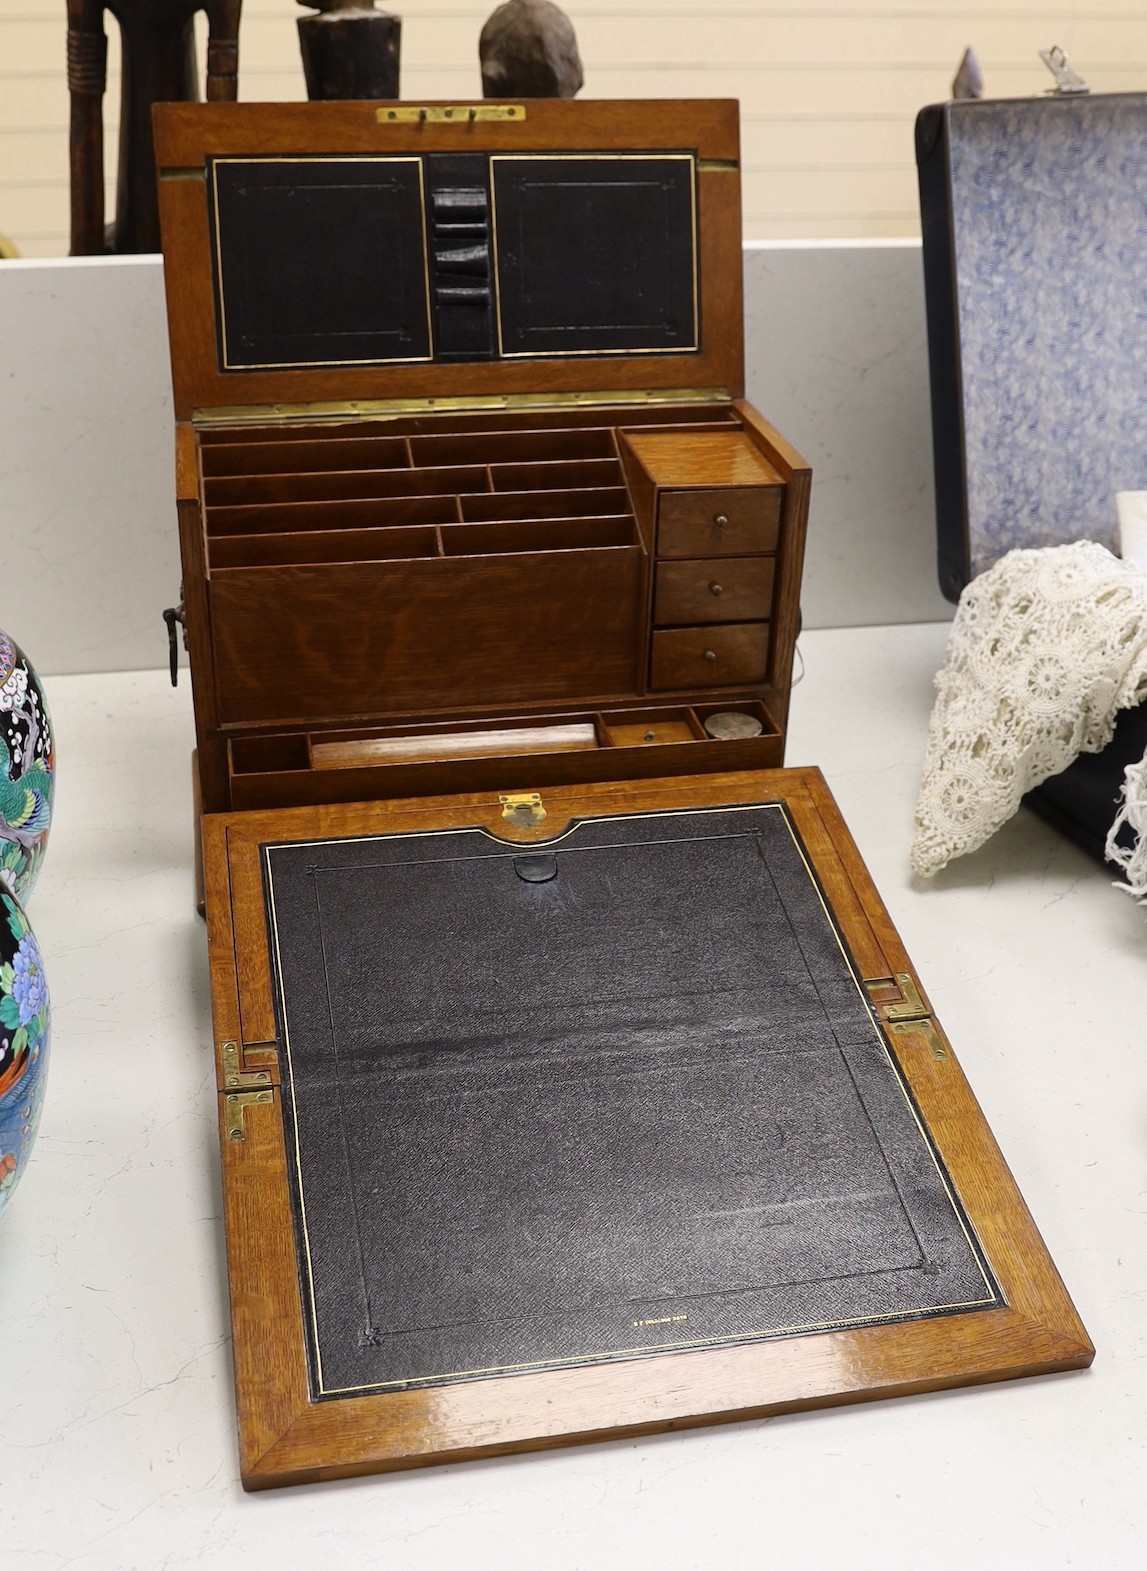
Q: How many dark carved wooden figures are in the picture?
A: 3